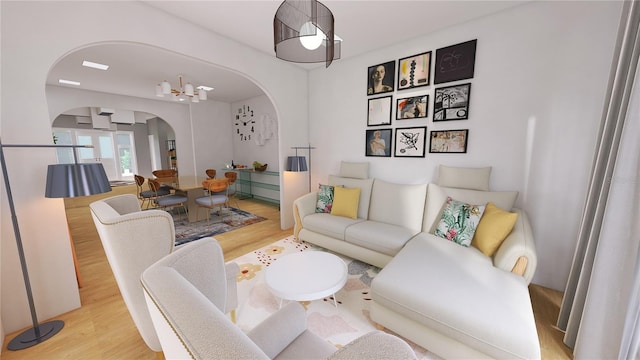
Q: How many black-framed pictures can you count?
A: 9